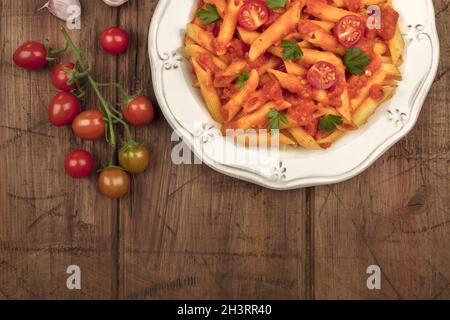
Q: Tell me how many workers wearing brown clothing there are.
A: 0